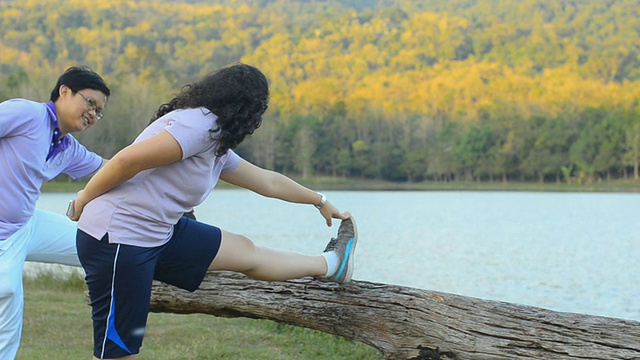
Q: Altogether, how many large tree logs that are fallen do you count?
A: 1